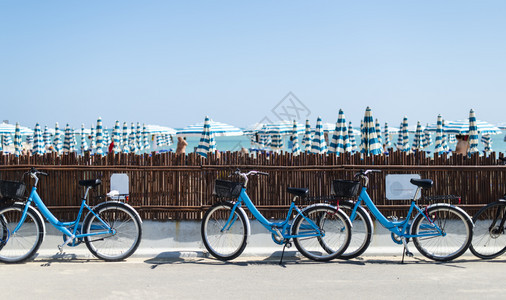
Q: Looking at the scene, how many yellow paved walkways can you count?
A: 0